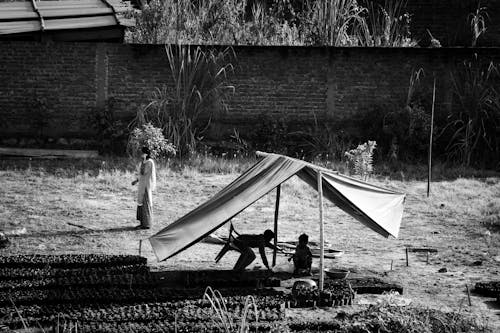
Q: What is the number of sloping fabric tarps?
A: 1